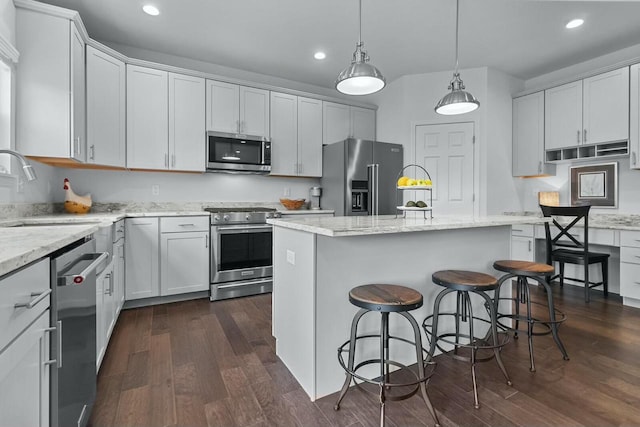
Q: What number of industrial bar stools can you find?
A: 3